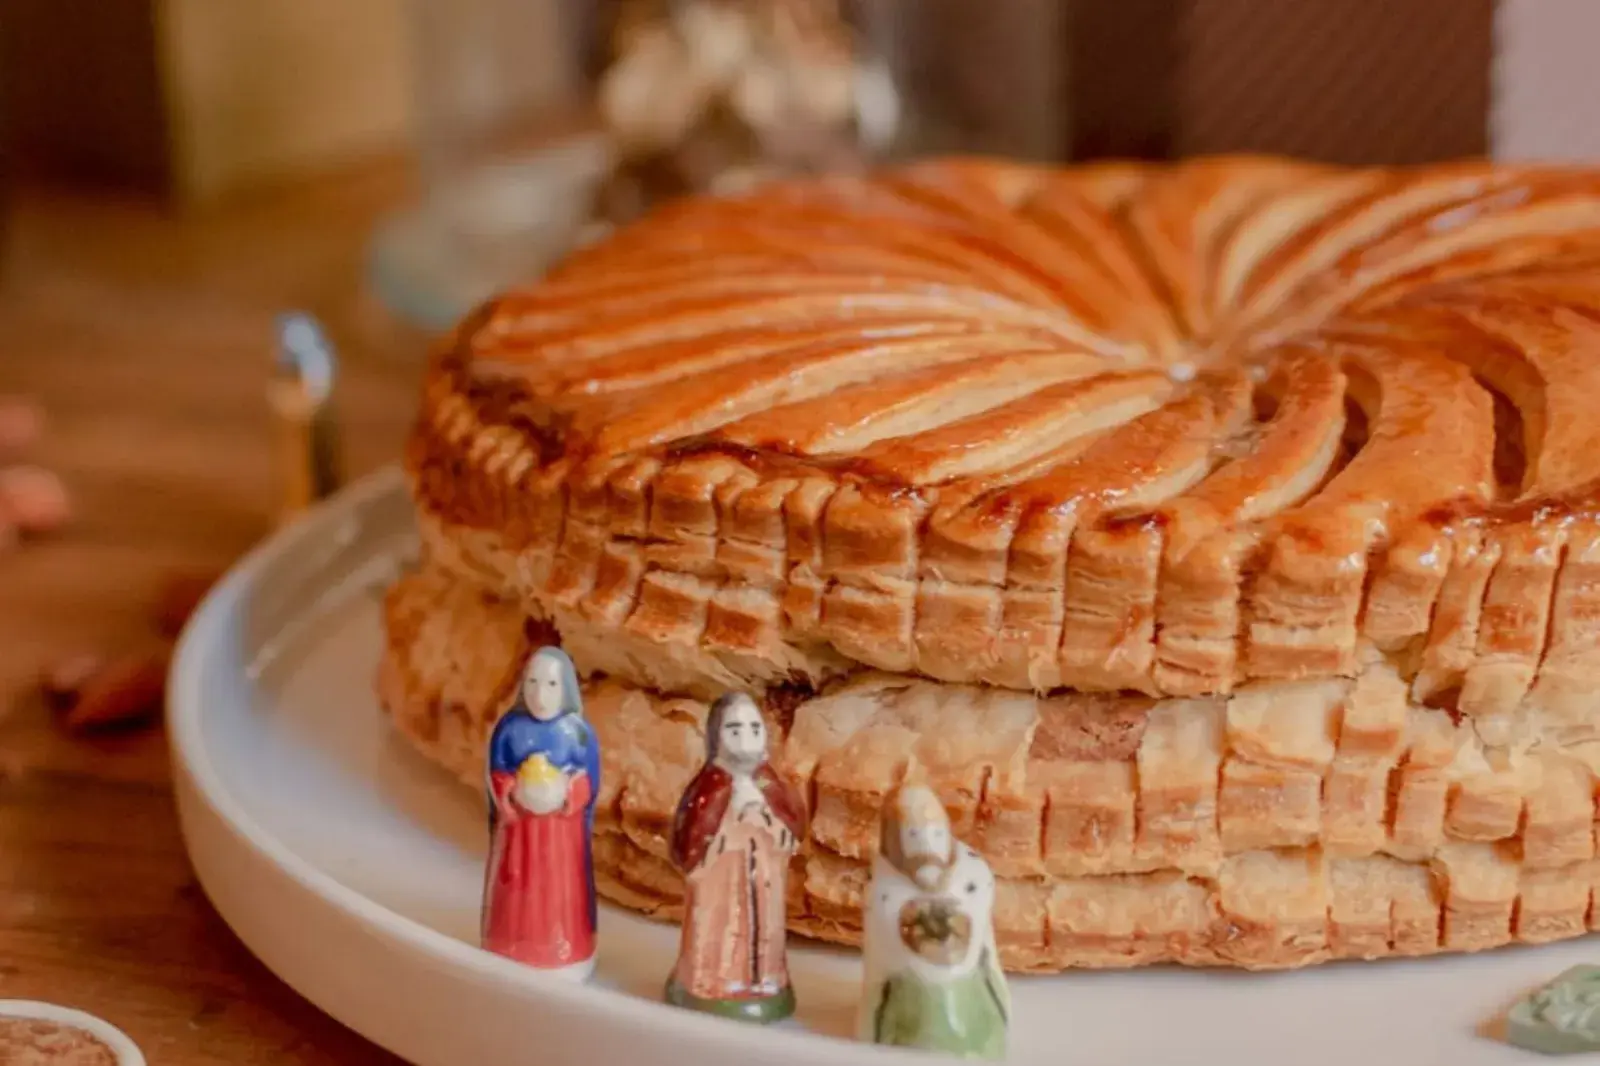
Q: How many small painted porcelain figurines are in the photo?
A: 3